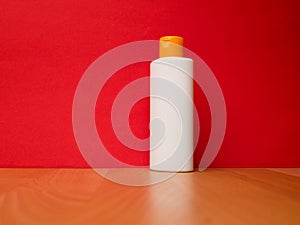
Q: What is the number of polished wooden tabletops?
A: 1